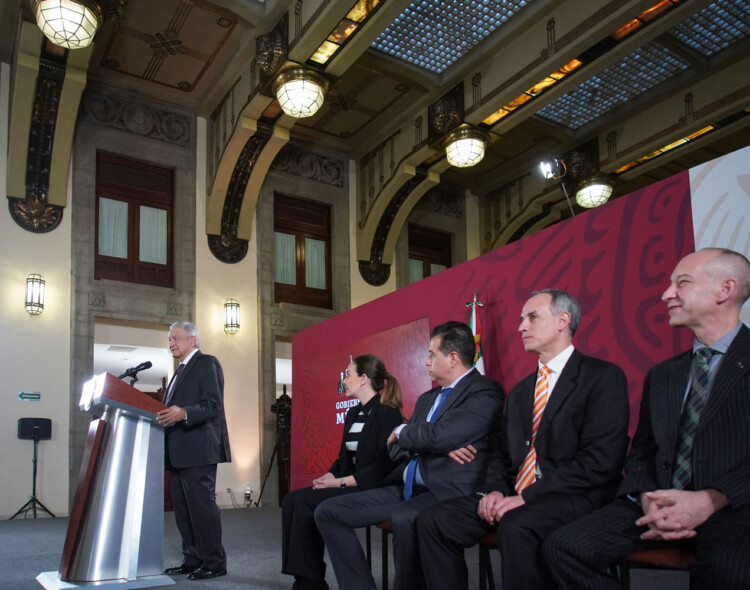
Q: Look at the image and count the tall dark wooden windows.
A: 3